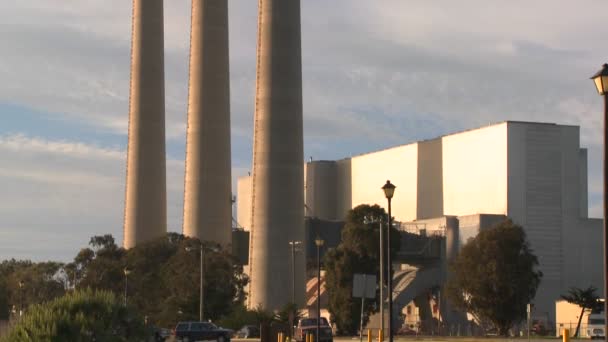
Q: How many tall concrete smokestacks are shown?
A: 3